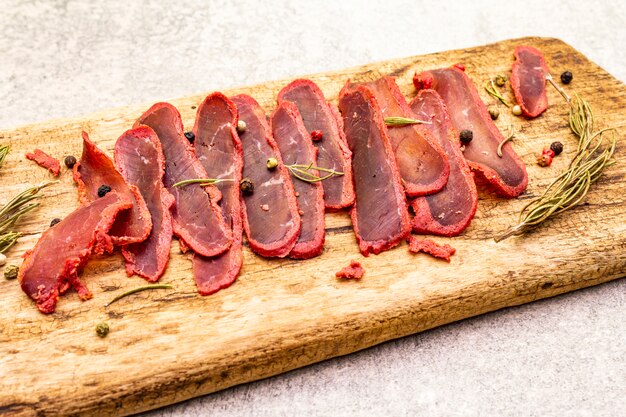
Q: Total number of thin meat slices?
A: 13